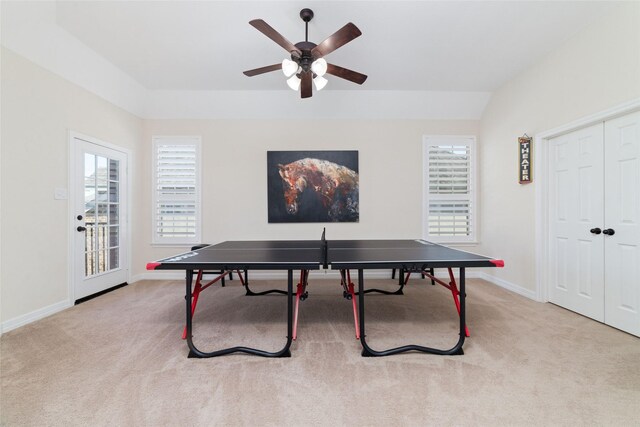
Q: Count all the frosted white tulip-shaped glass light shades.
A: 4